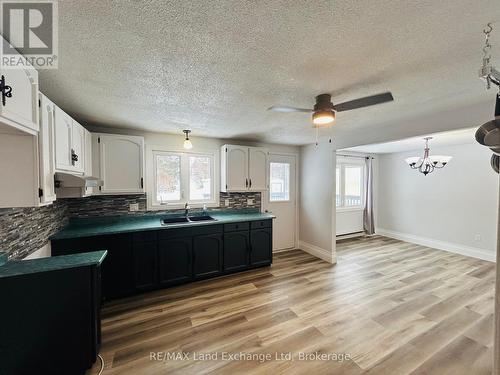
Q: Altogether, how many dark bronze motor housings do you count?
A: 1